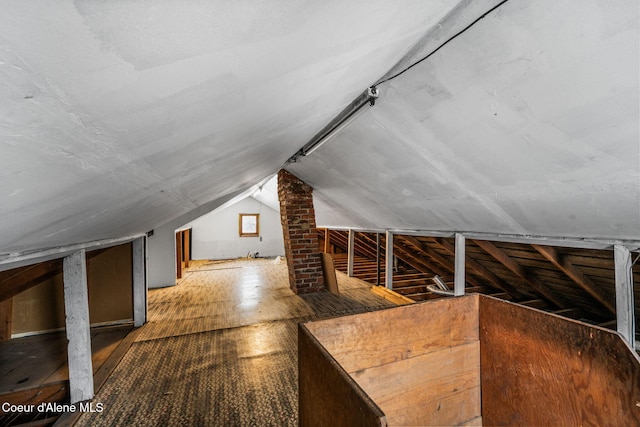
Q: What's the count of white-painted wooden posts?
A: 6